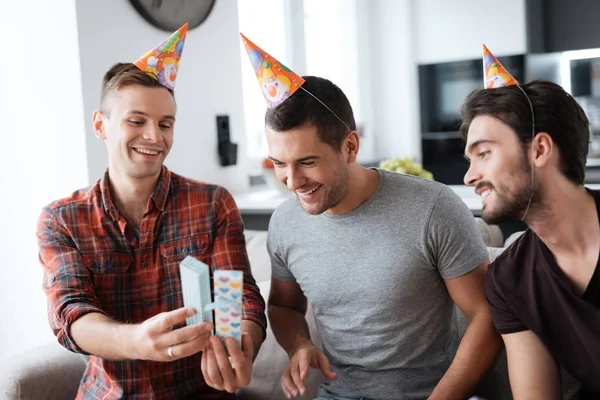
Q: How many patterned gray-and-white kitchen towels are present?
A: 0